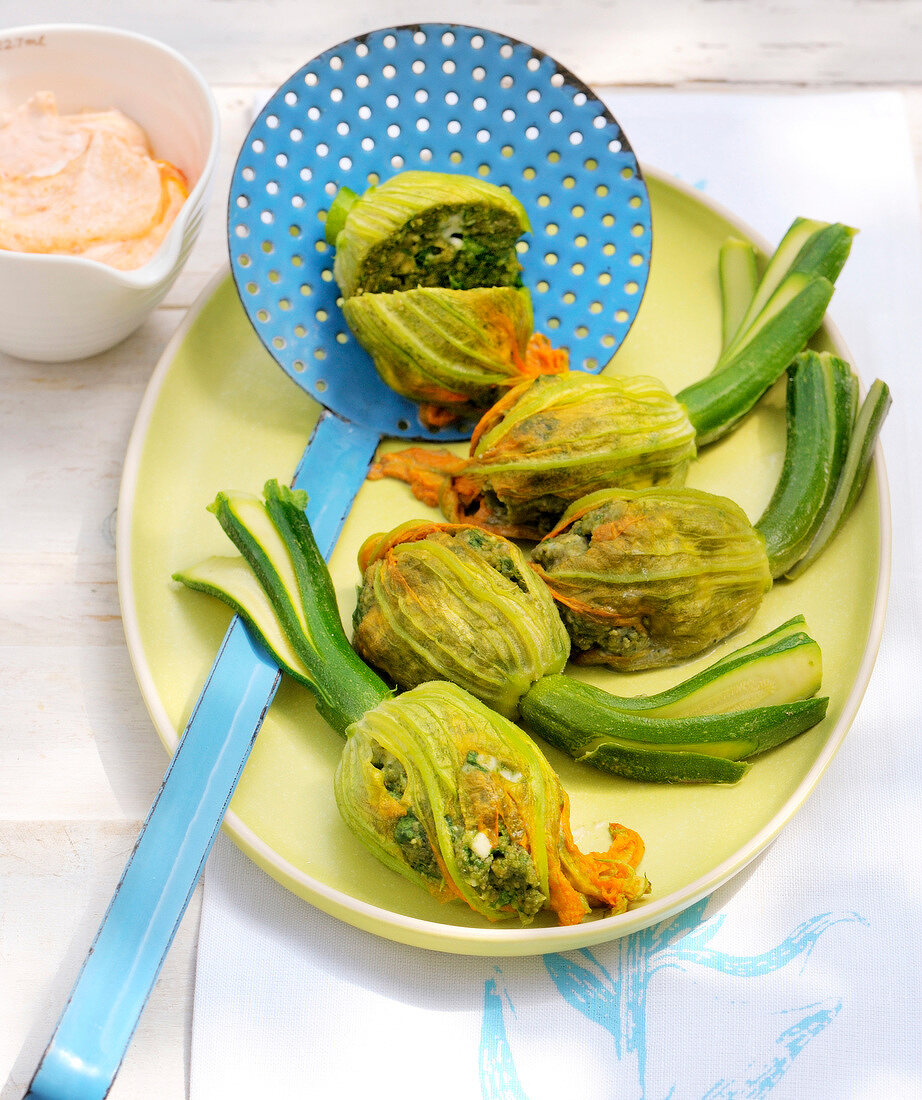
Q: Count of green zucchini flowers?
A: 5